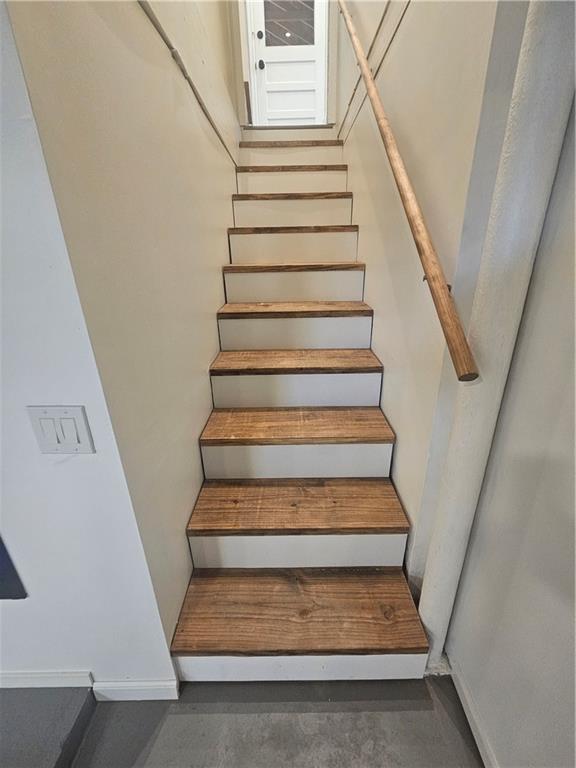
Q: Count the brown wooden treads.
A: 10